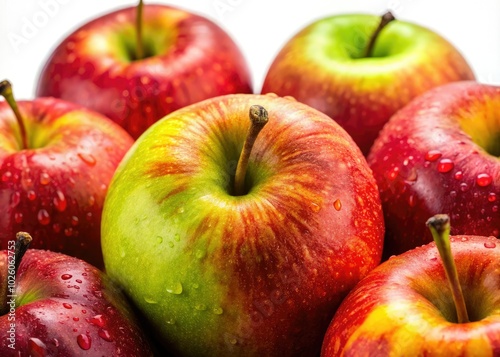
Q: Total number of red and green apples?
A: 7